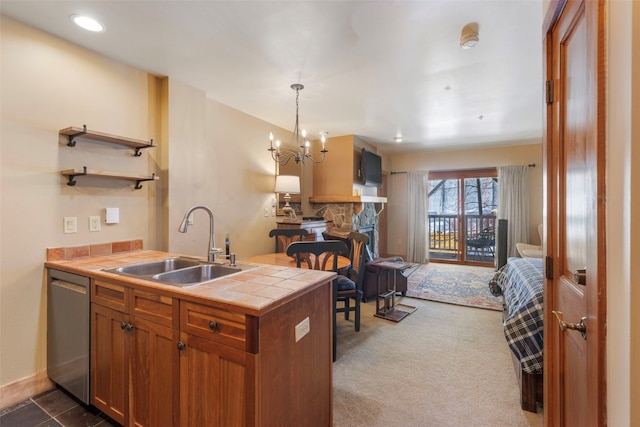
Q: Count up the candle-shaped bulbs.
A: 5